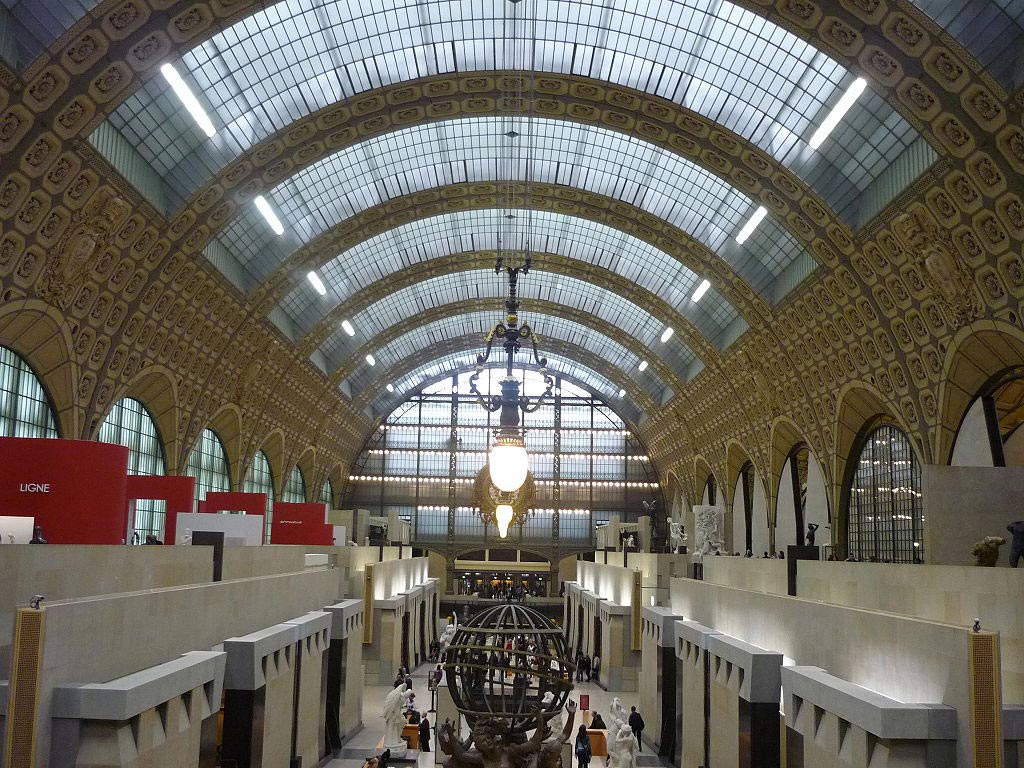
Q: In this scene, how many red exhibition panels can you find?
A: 4